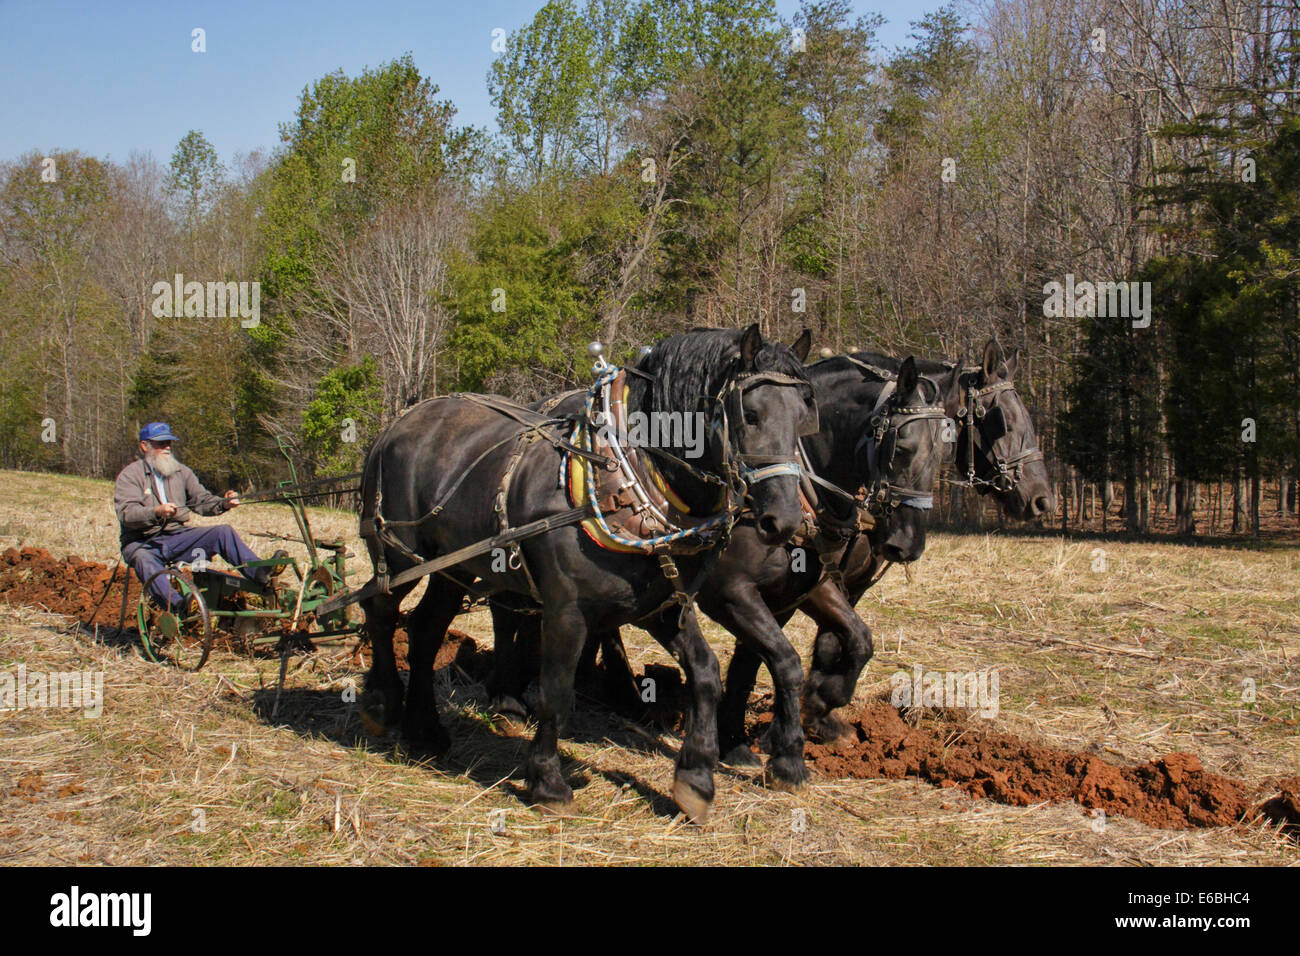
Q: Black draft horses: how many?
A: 3